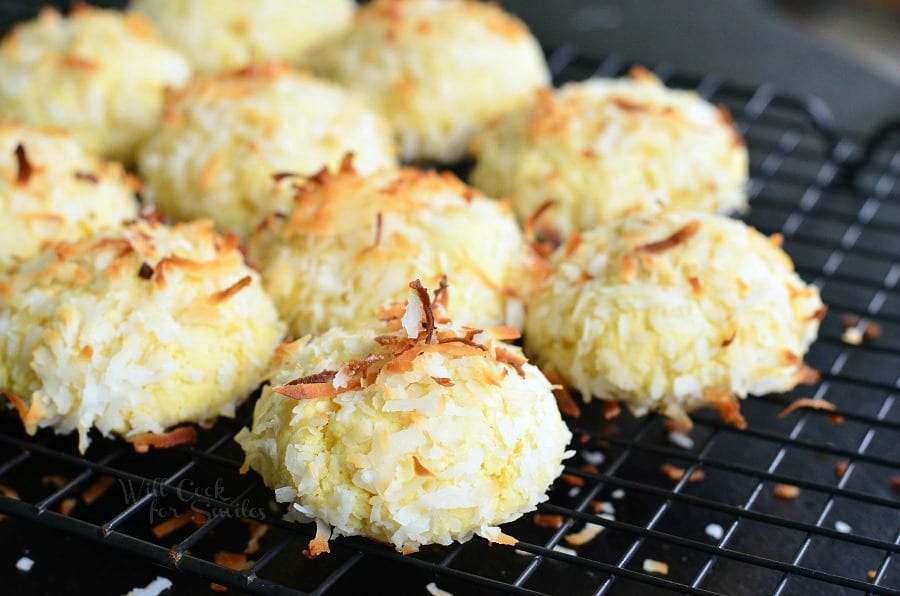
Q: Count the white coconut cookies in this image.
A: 10